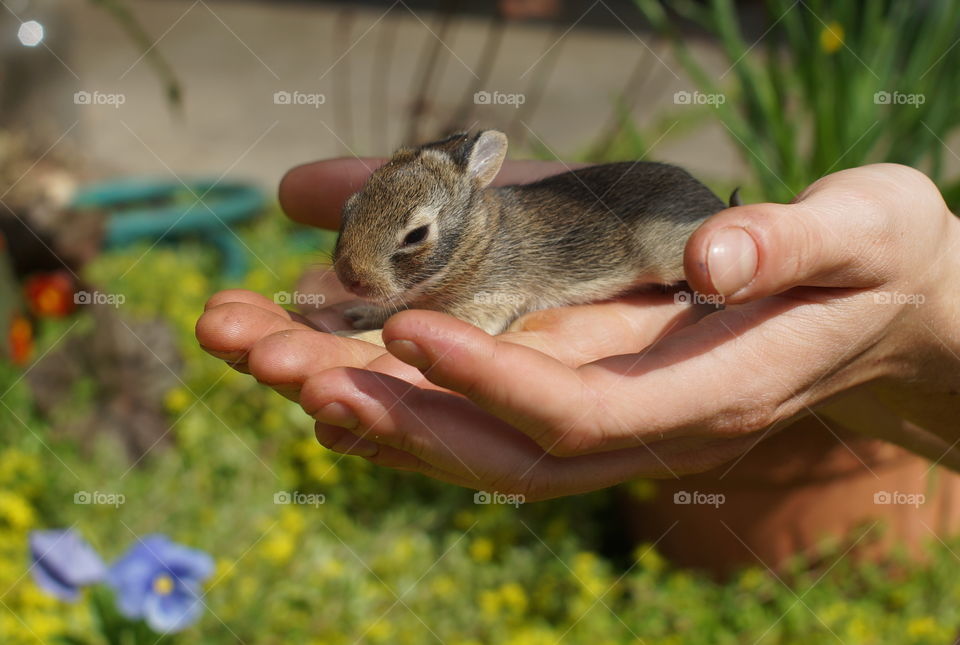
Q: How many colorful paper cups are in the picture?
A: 0